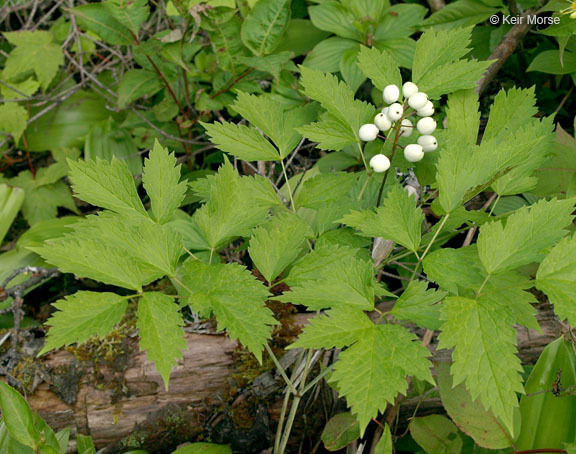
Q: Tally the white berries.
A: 13